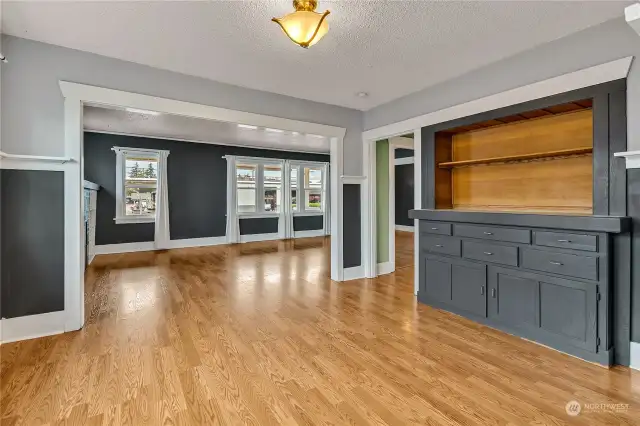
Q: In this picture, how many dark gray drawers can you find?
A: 6